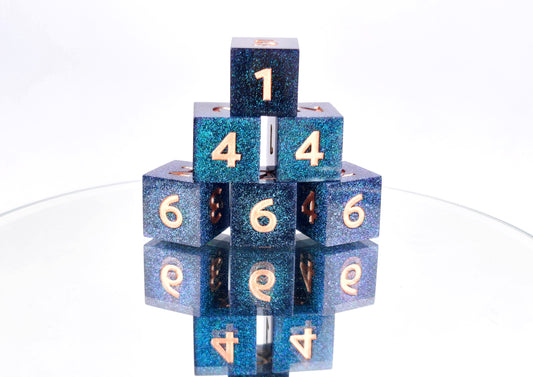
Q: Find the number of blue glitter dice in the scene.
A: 6